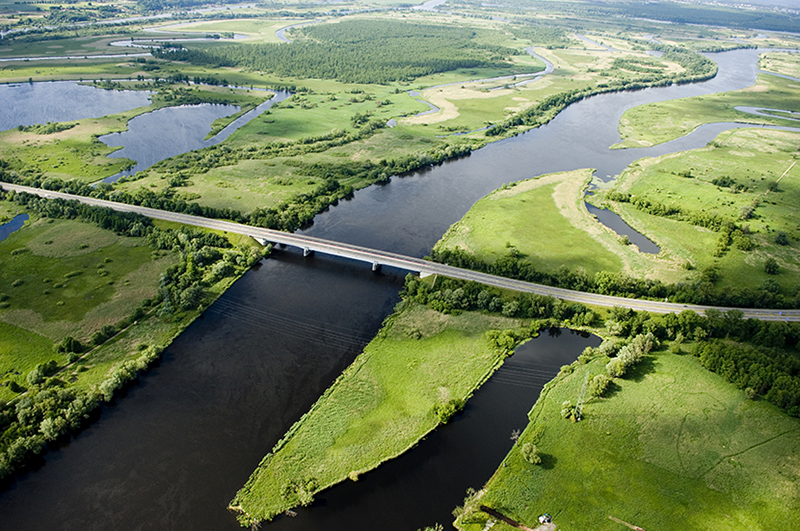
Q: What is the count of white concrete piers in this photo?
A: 2